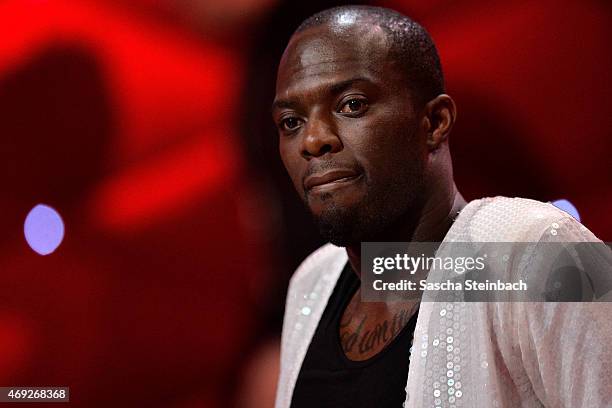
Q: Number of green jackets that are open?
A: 0